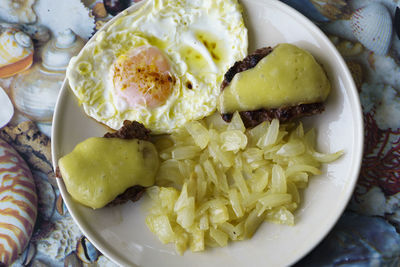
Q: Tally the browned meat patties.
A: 2